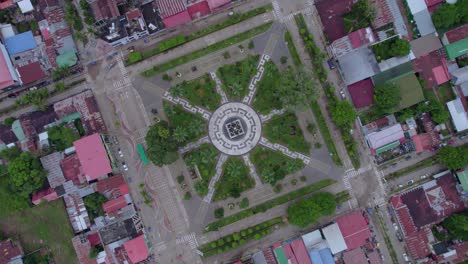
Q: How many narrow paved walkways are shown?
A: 8